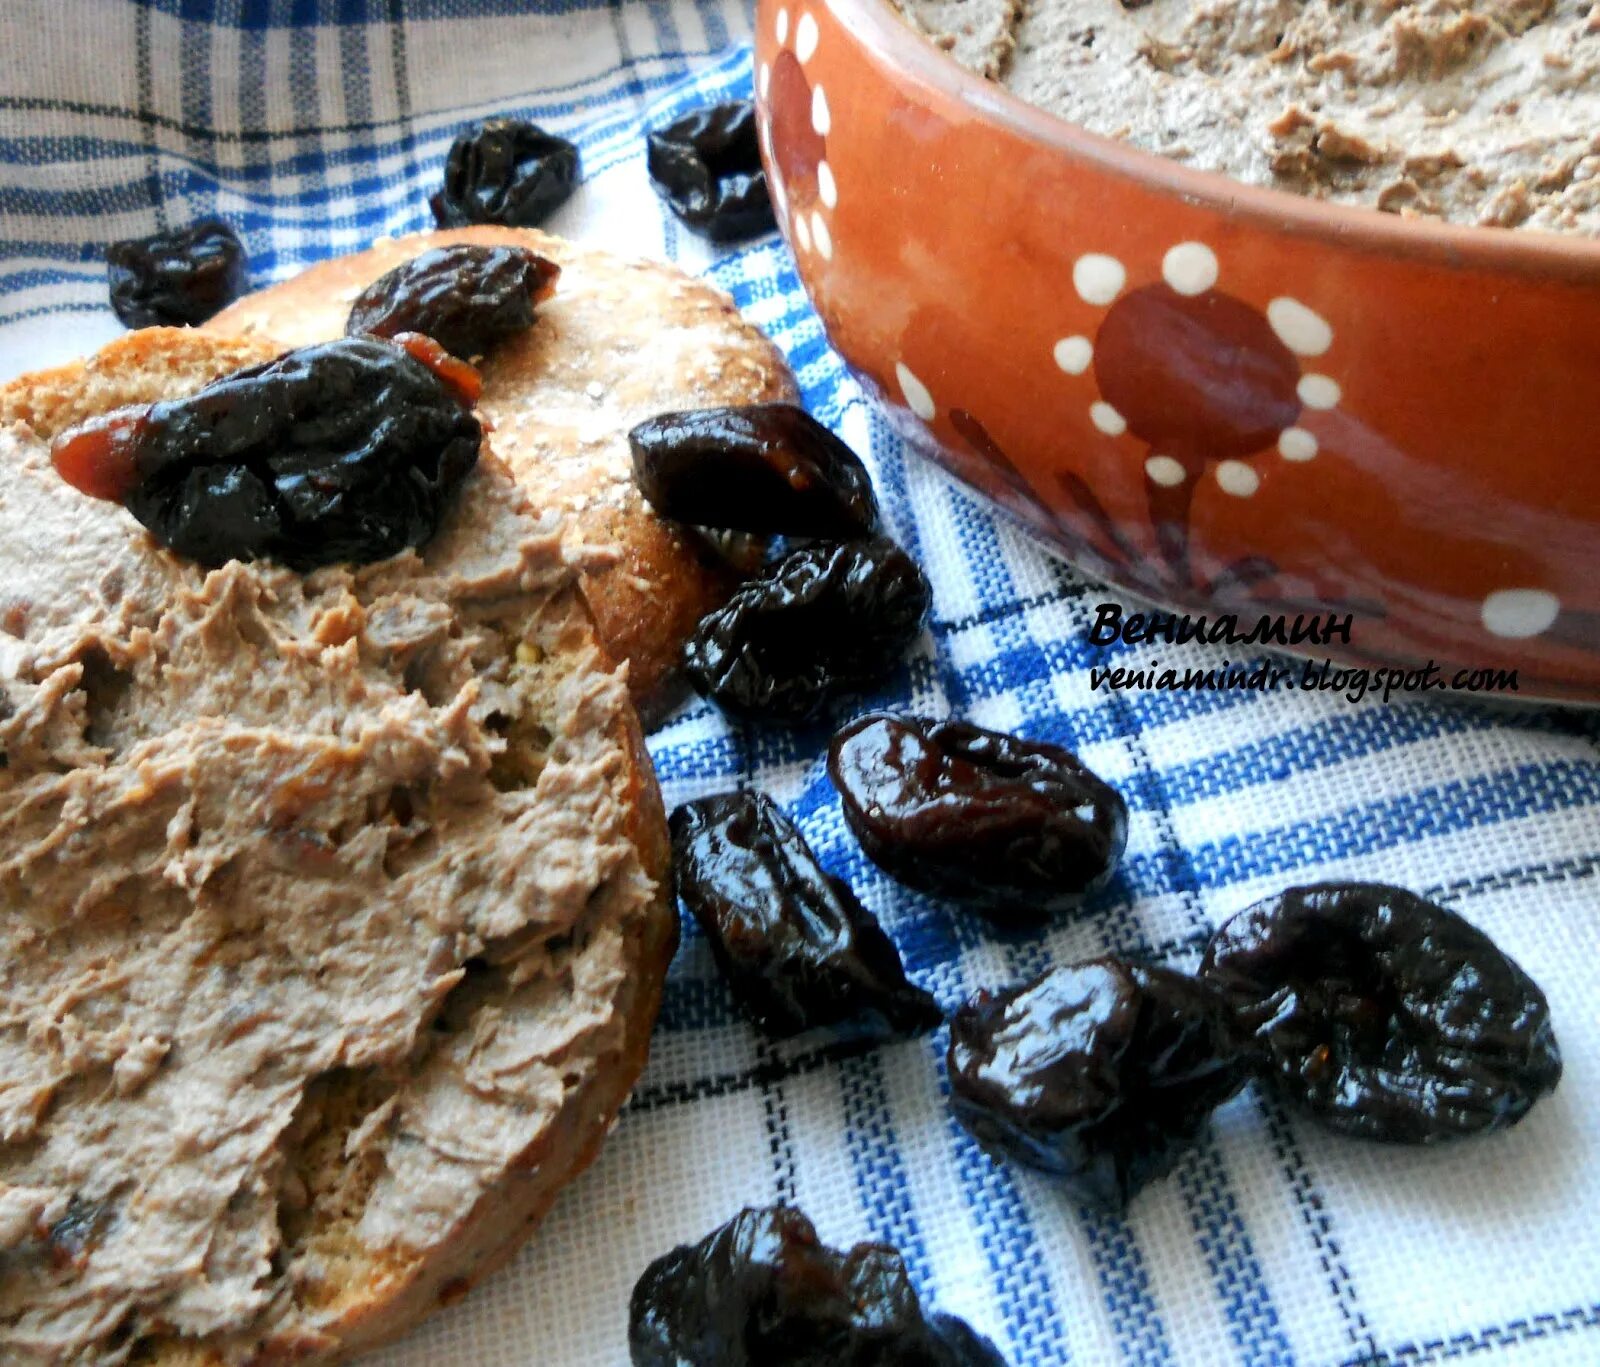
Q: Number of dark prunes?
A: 12